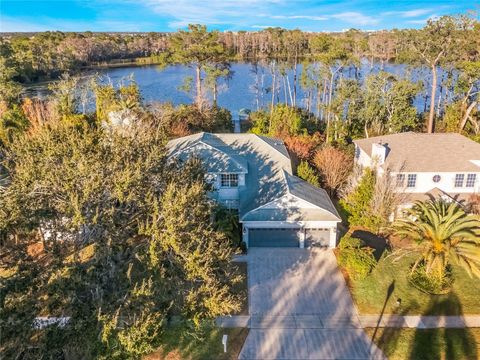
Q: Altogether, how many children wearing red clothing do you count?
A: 0